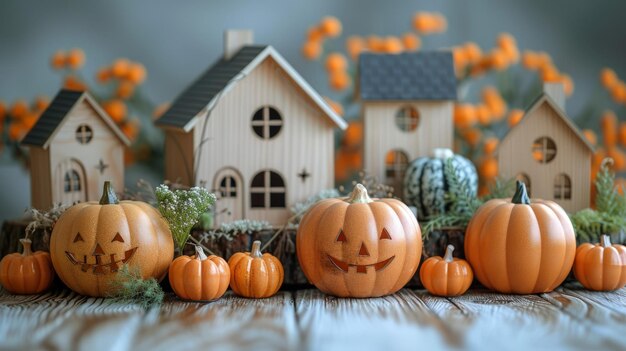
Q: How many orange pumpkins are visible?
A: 8